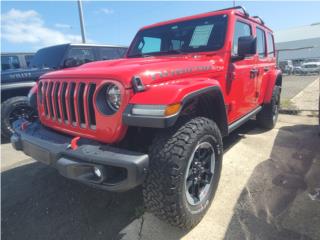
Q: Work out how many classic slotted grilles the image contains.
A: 1